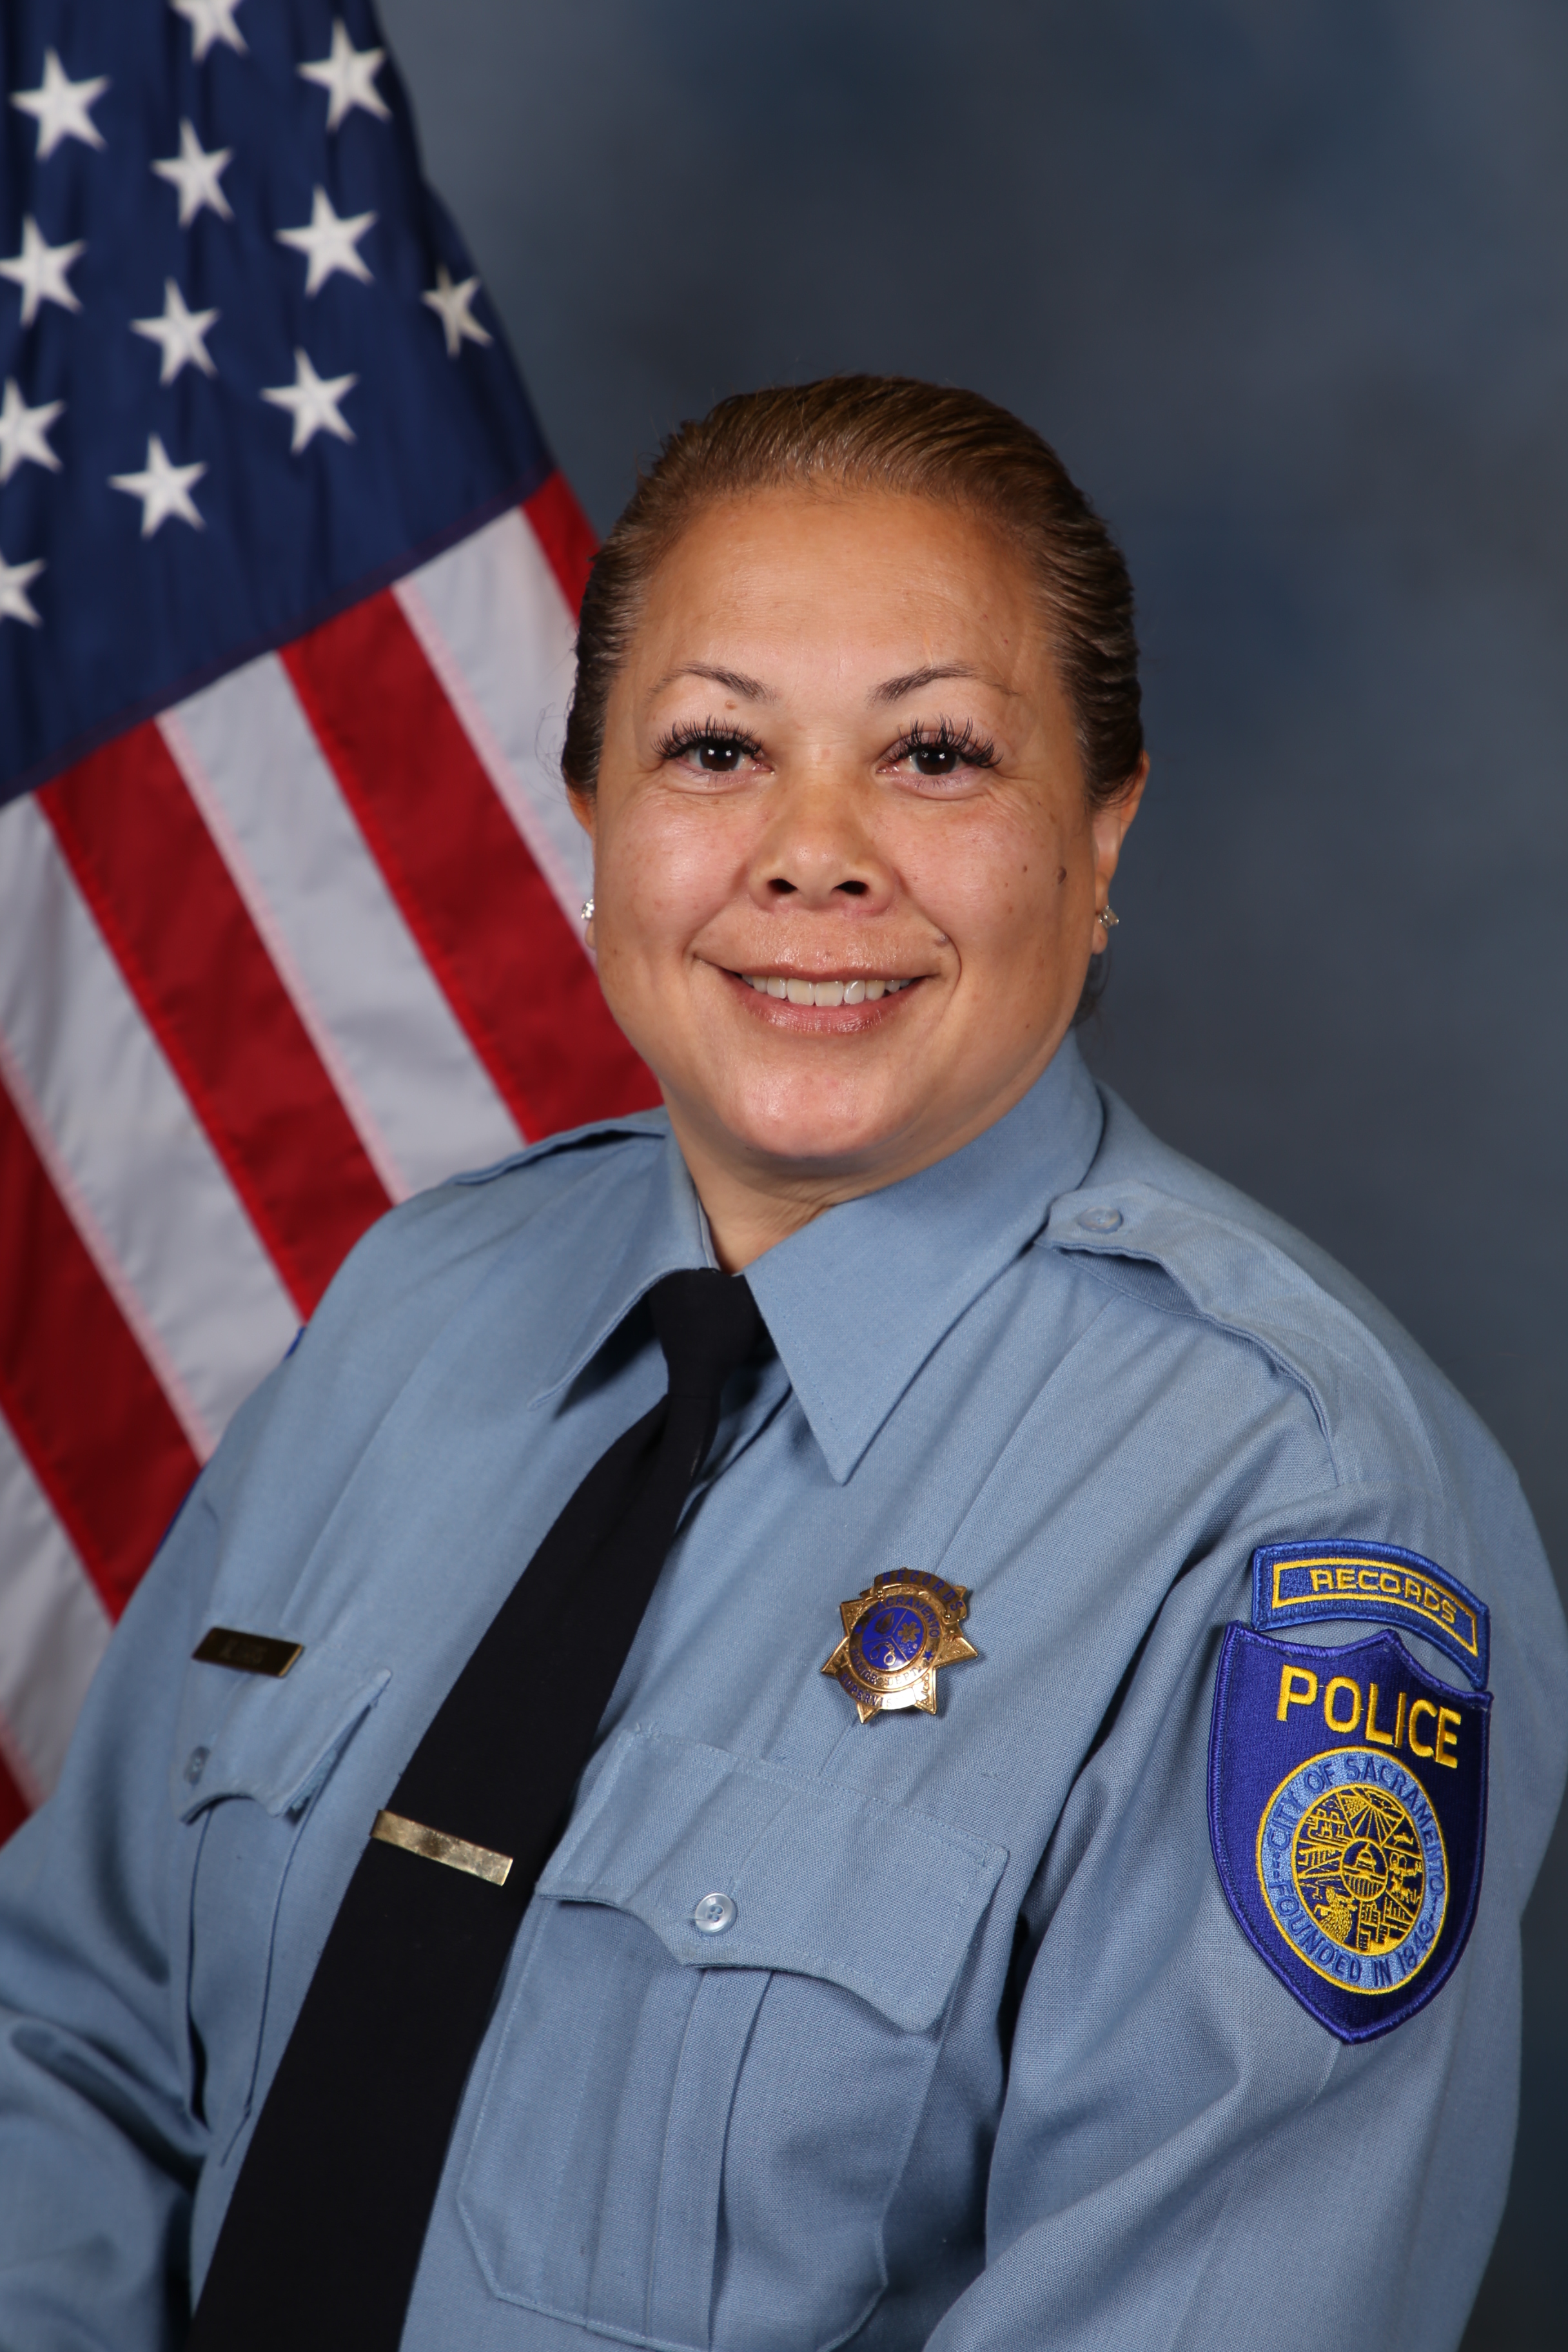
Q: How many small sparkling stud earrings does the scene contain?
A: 2